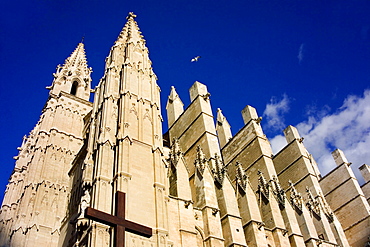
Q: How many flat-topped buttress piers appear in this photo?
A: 5